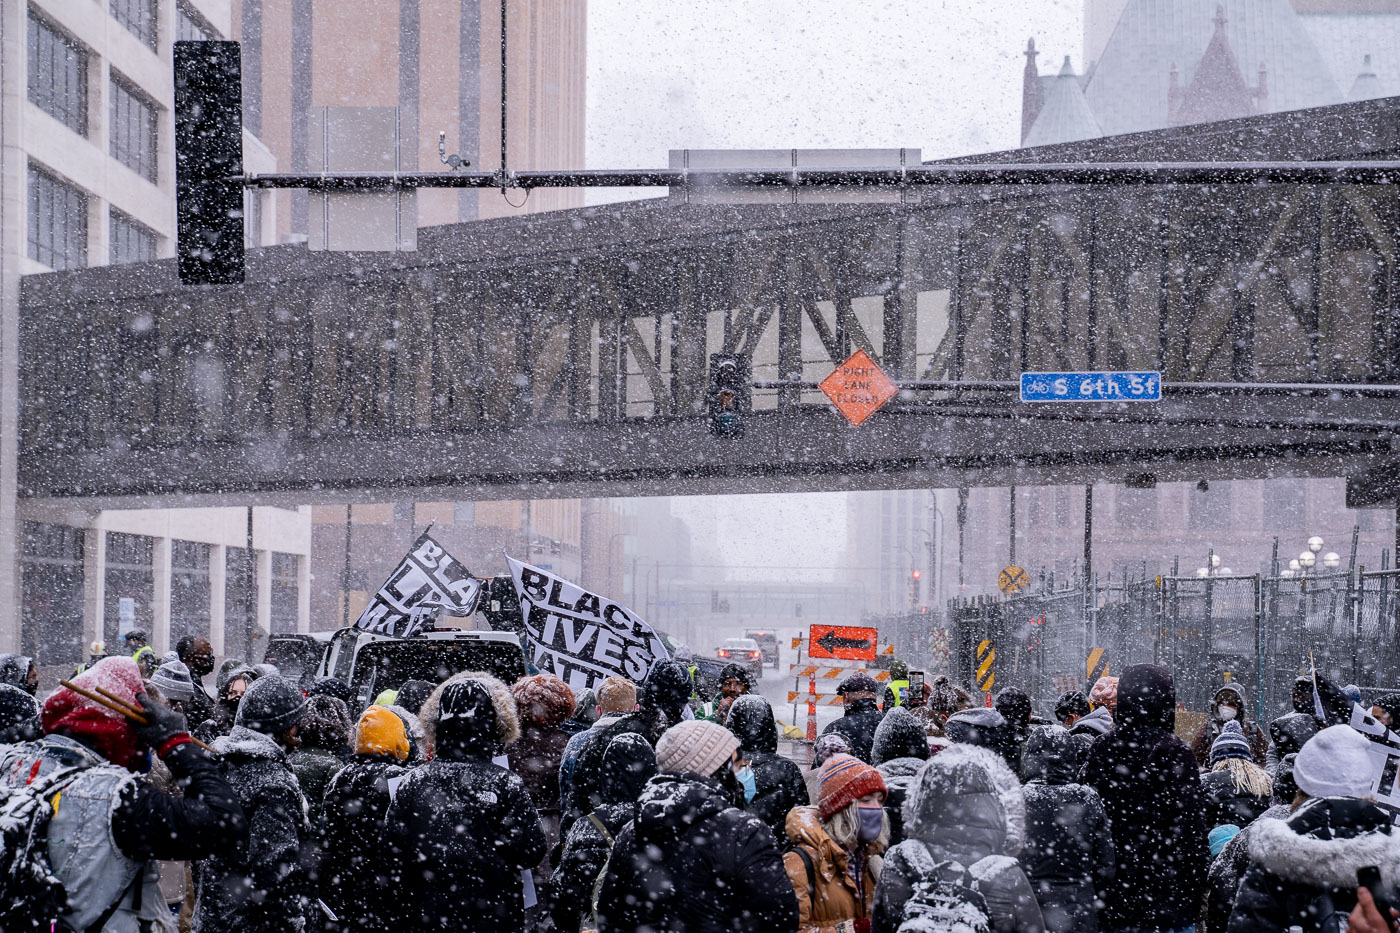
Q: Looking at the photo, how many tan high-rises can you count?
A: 1